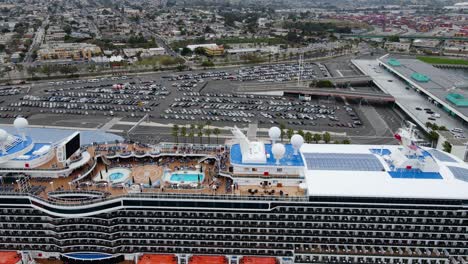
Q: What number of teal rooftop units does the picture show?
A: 3